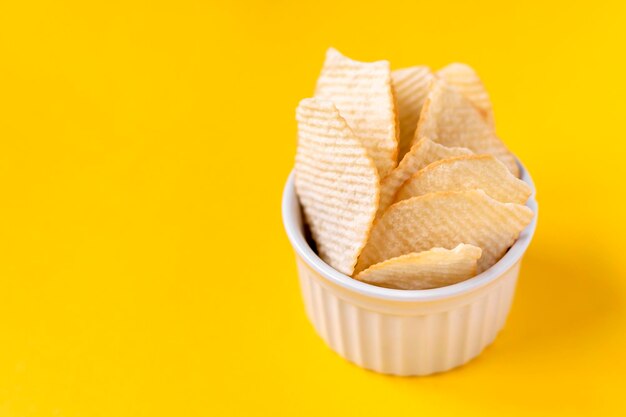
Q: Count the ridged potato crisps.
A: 9